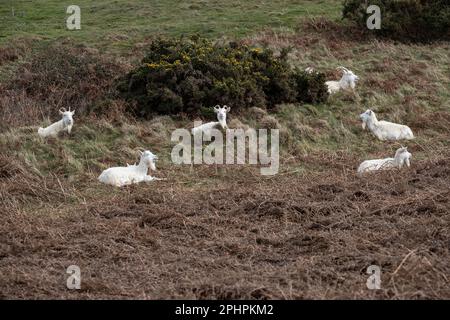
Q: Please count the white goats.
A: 6